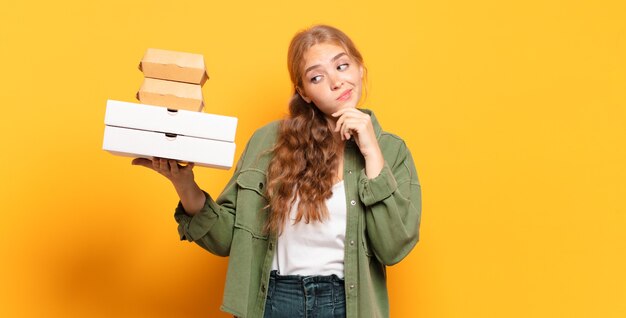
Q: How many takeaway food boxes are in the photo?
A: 4